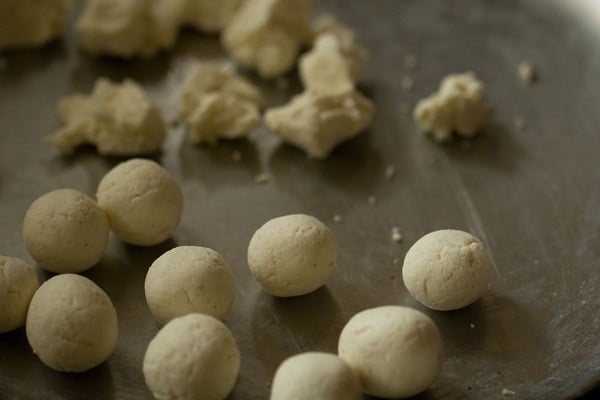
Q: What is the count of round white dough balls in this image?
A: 10